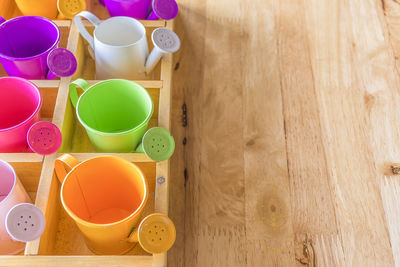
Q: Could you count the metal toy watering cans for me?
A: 8